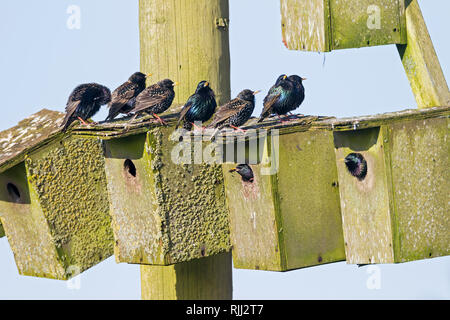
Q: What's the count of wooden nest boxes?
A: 5